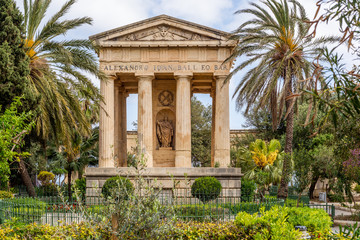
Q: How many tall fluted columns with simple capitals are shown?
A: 4